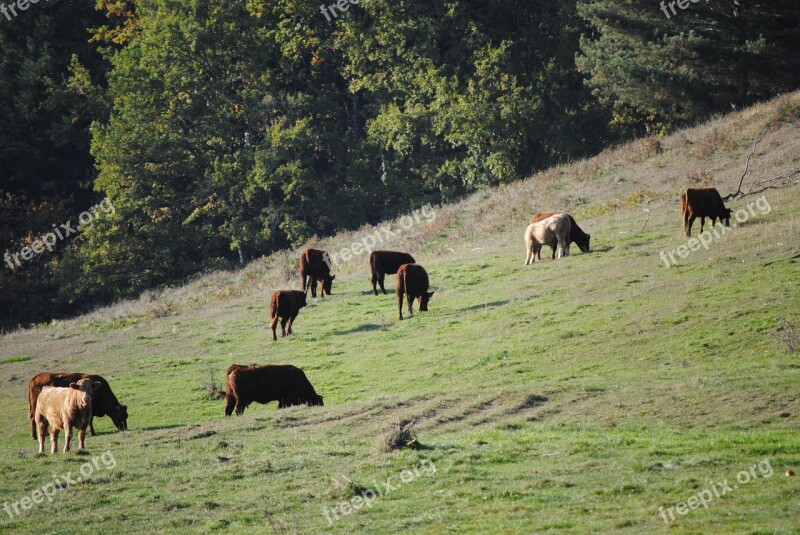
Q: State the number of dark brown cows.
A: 8